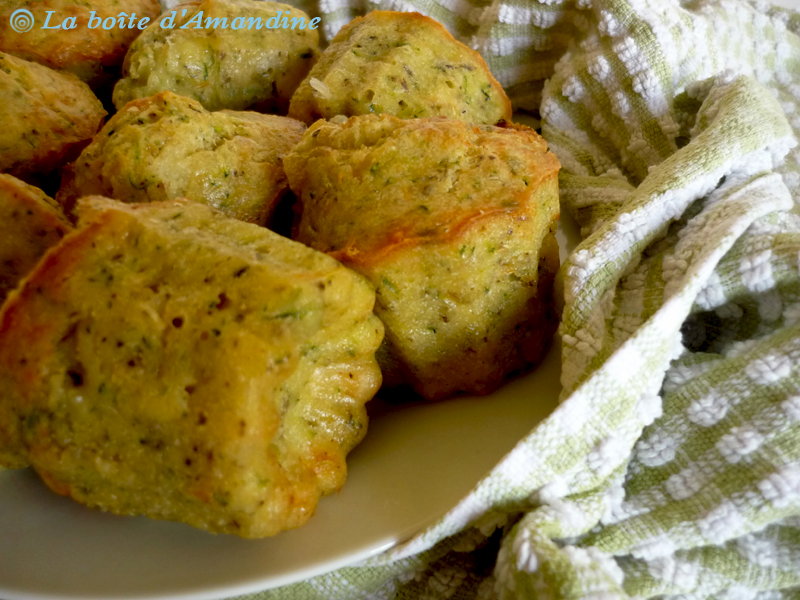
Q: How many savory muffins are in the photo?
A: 8